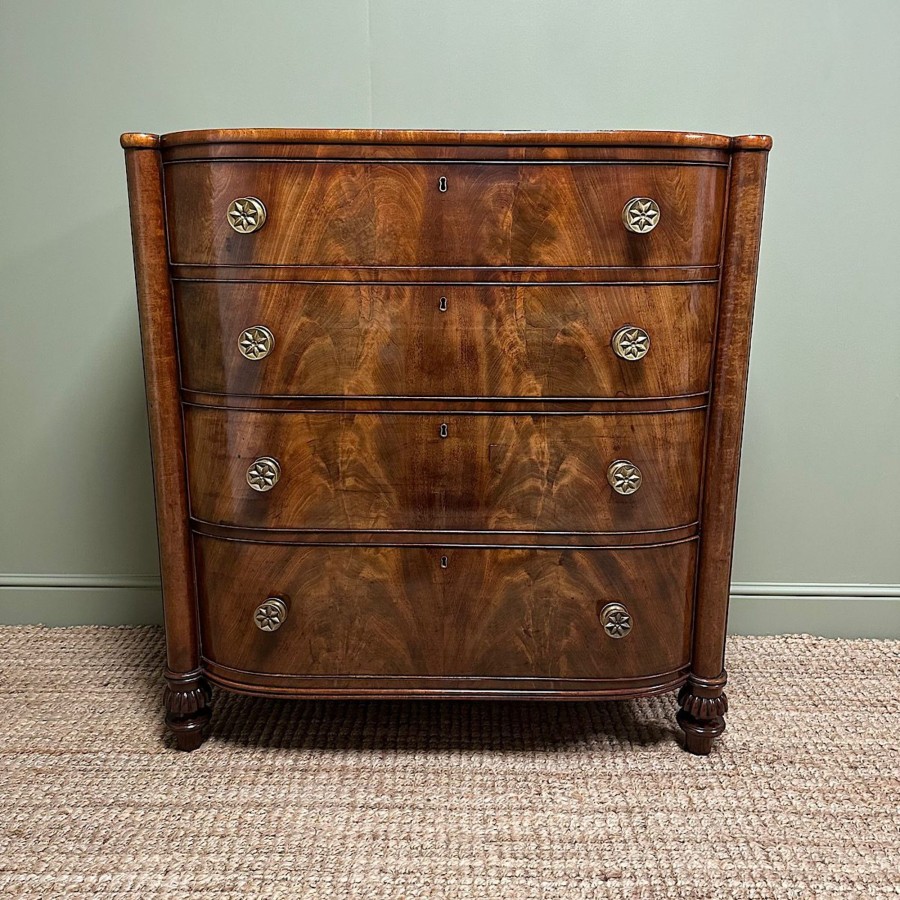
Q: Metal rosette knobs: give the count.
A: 8